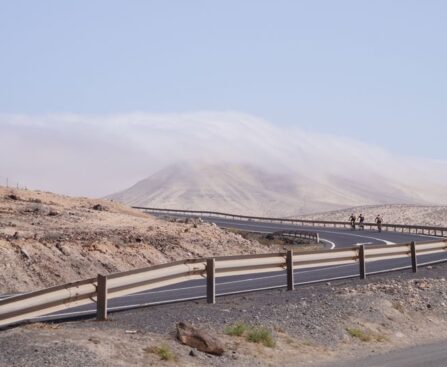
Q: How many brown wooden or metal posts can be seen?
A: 5